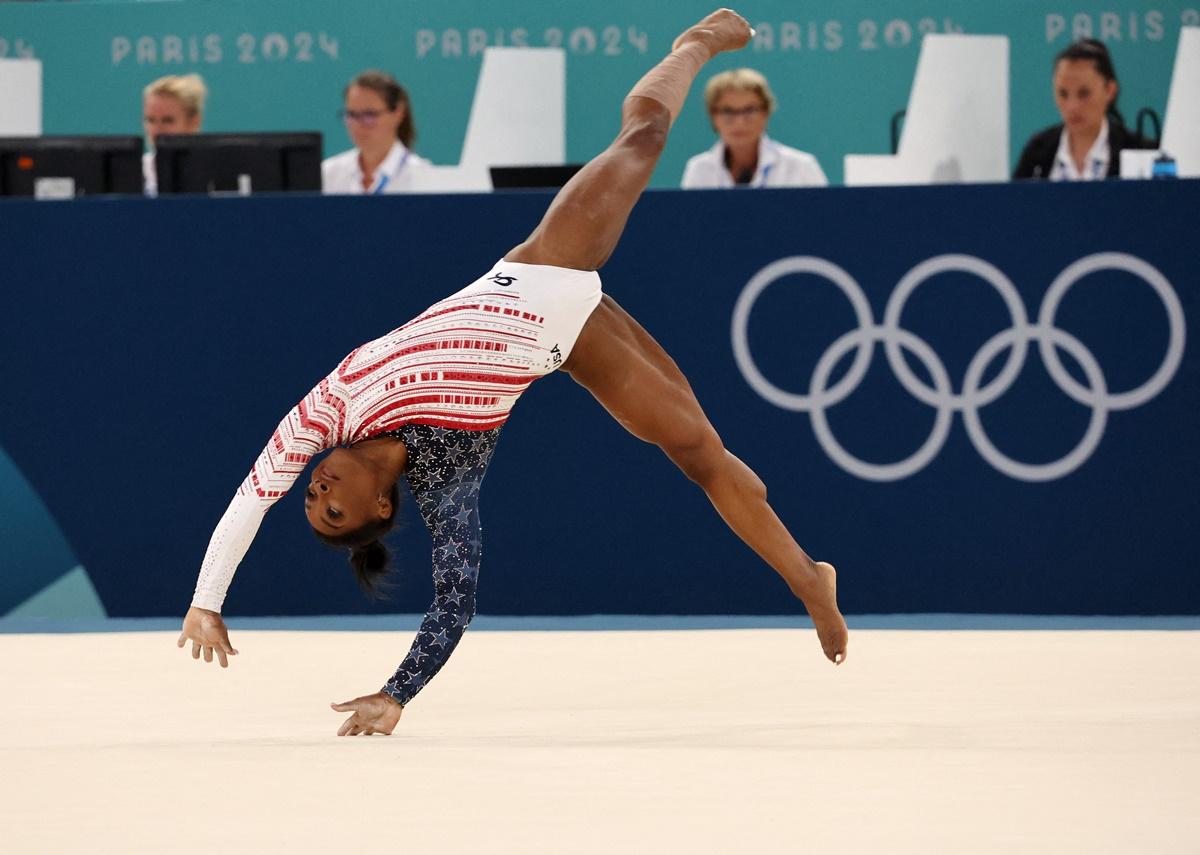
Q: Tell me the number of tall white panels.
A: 4